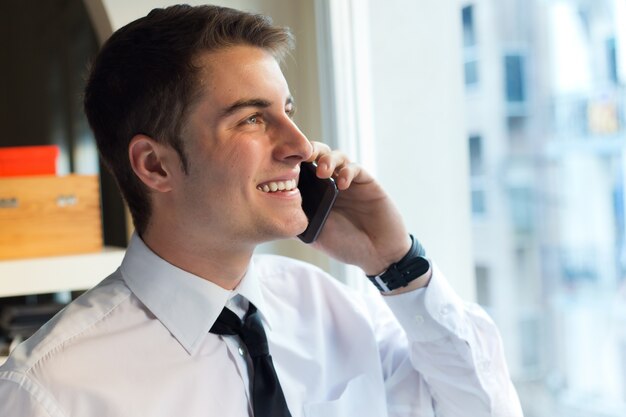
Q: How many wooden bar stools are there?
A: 0